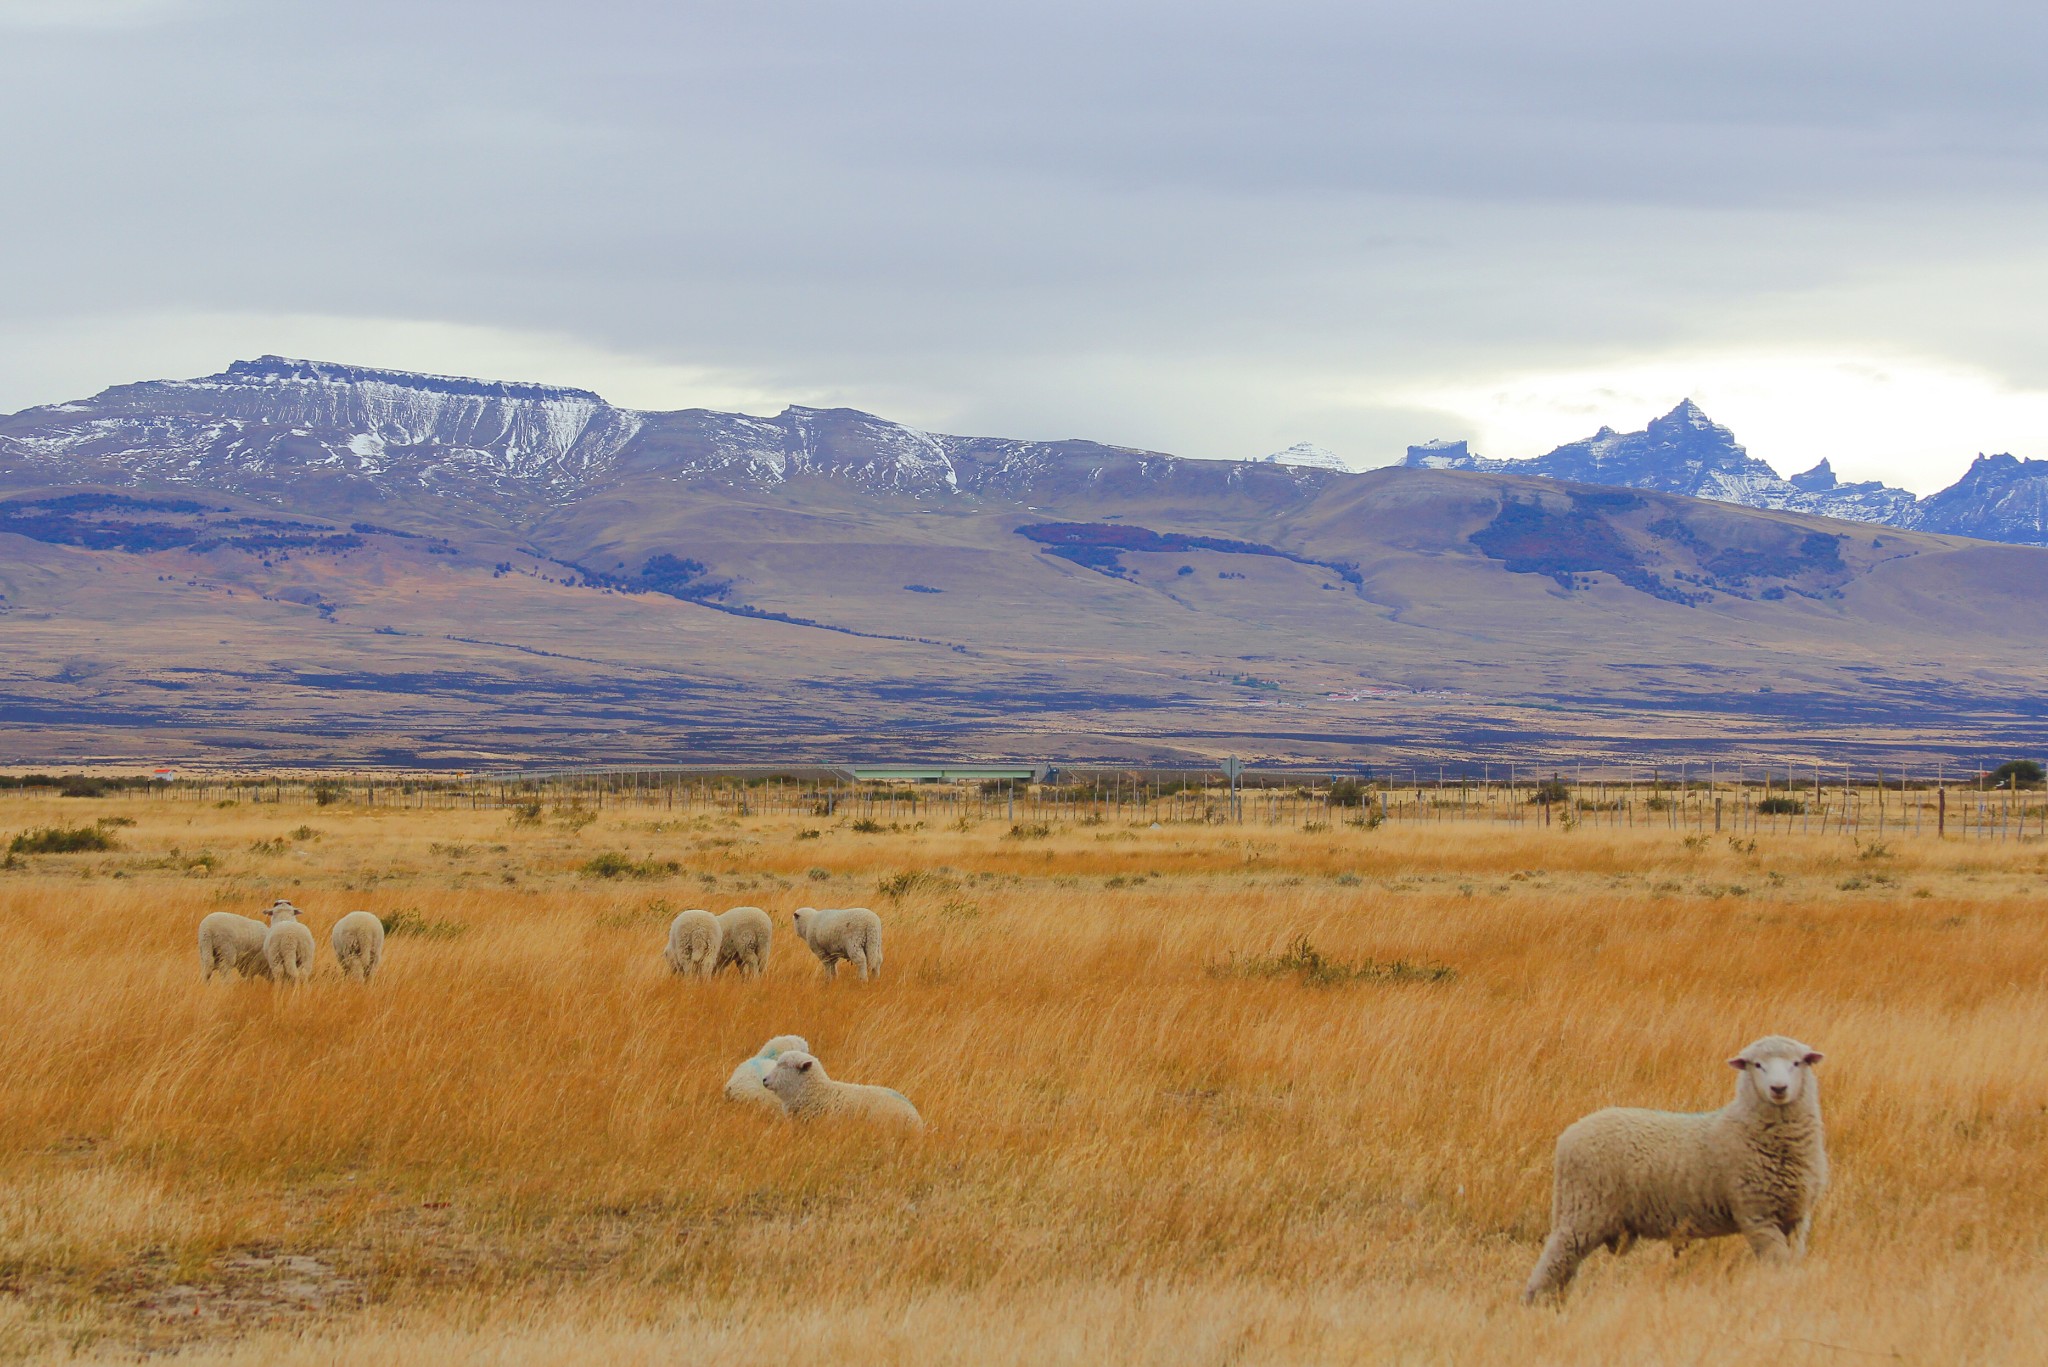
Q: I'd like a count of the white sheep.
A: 9